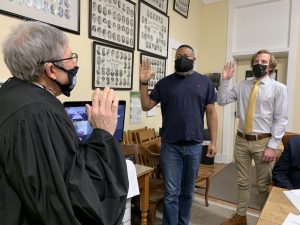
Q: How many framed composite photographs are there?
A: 7